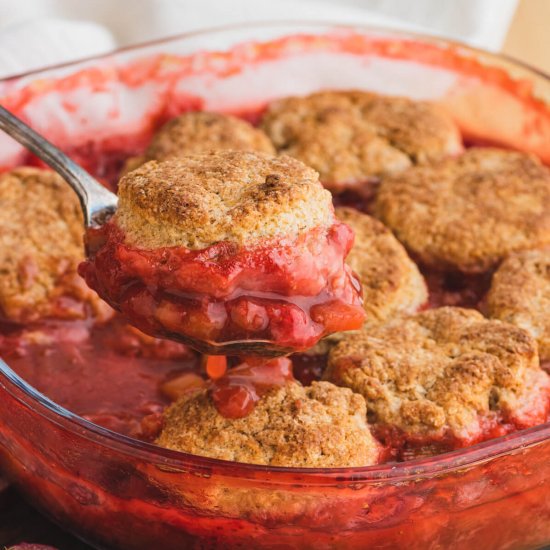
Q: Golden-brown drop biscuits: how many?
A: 9